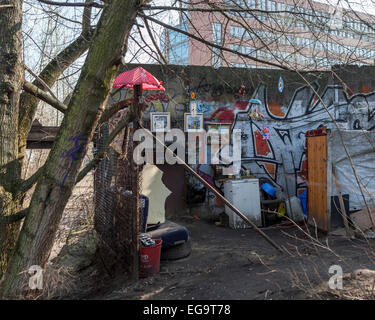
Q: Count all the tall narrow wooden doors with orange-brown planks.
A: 1